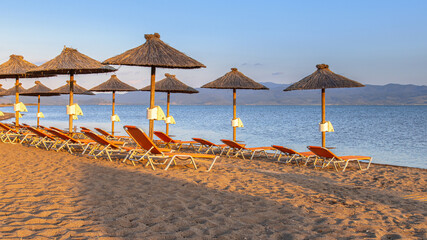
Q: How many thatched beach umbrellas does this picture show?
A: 11